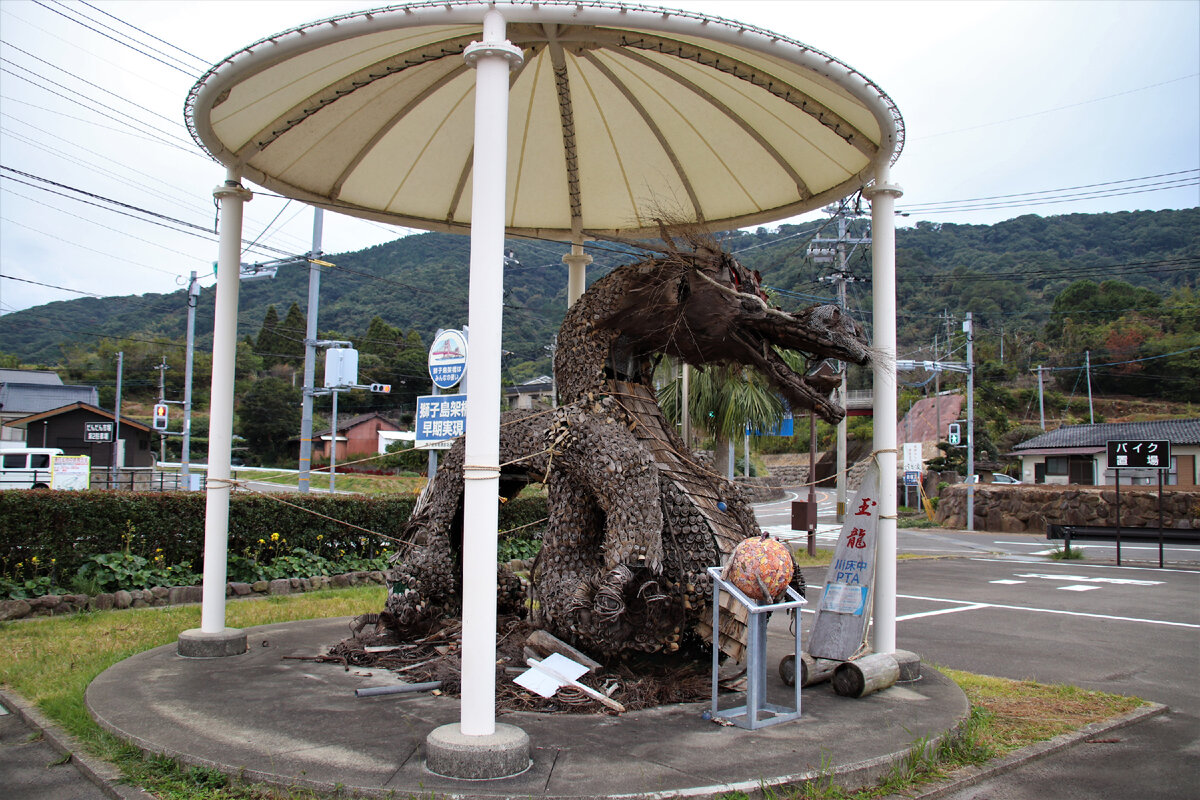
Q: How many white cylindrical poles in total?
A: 4